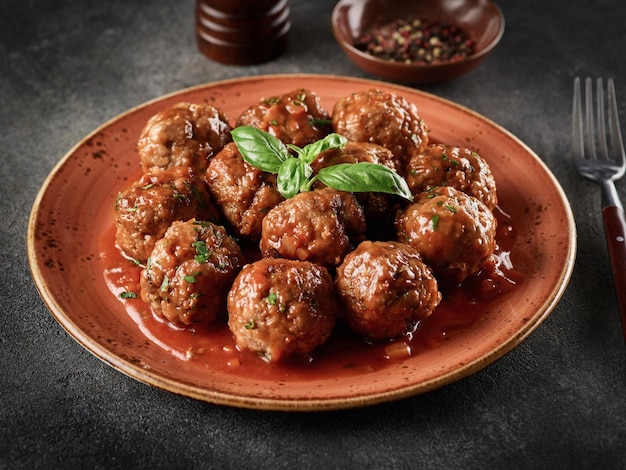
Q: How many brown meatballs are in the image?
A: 12